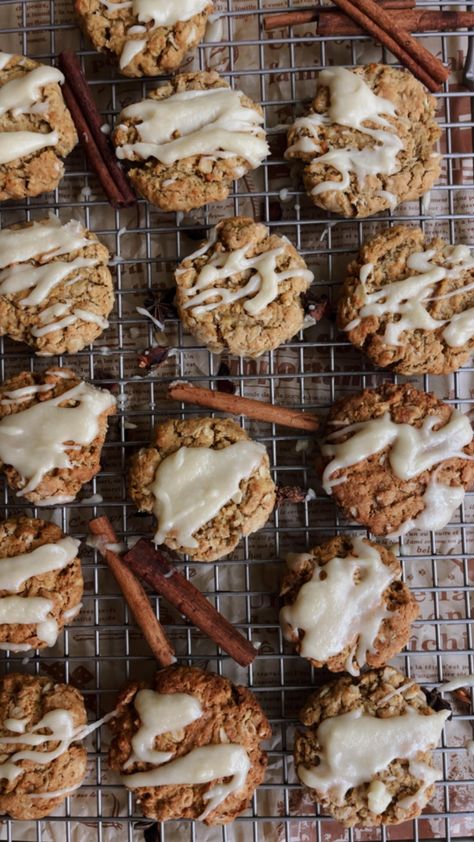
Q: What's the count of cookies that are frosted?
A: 15